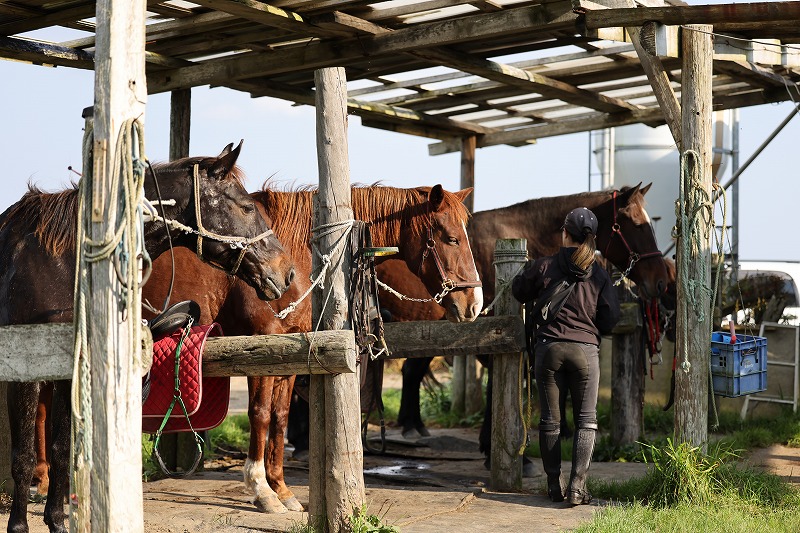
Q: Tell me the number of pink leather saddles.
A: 0